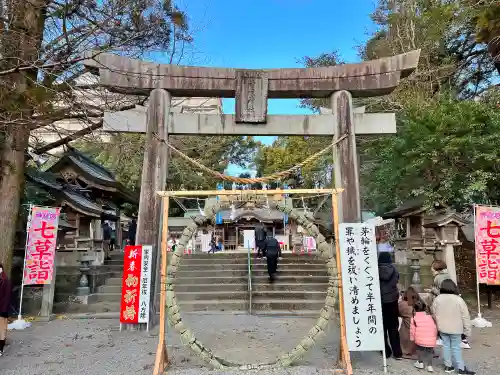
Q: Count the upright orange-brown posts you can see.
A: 2